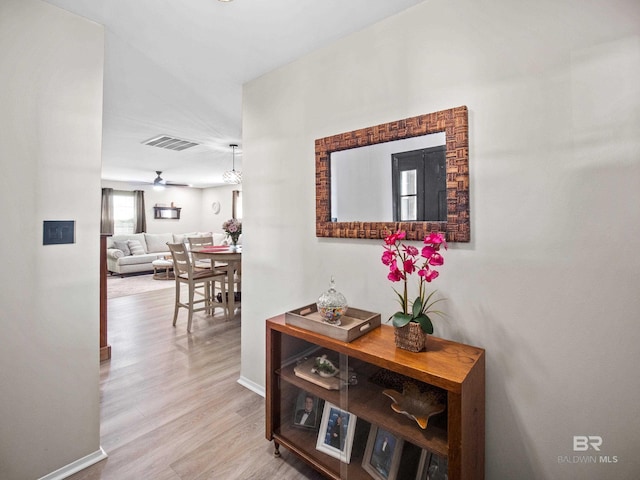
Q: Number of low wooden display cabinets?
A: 1